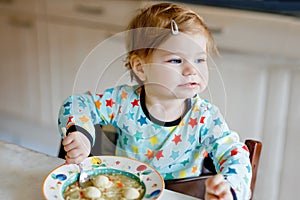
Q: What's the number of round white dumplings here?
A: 3